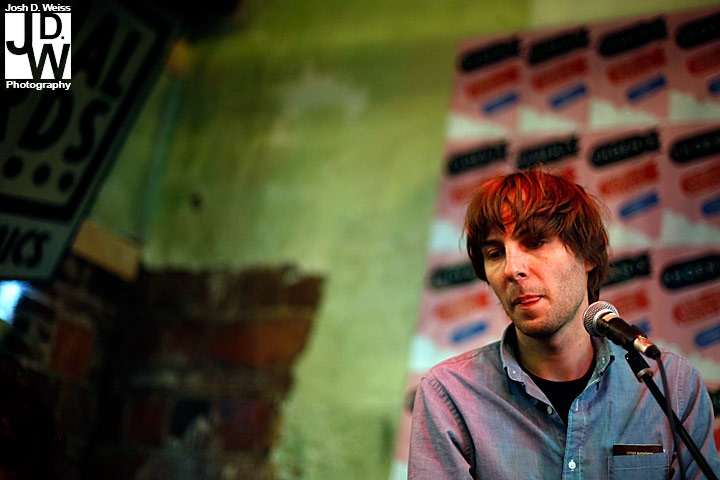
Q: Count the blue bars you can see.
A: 9